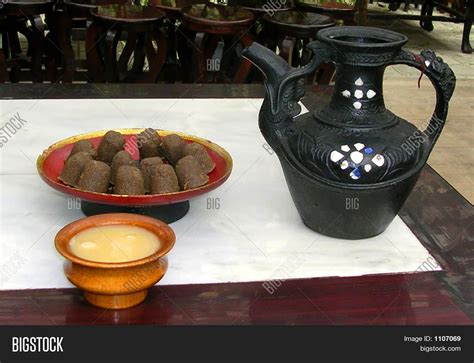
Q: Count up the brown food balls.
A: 12